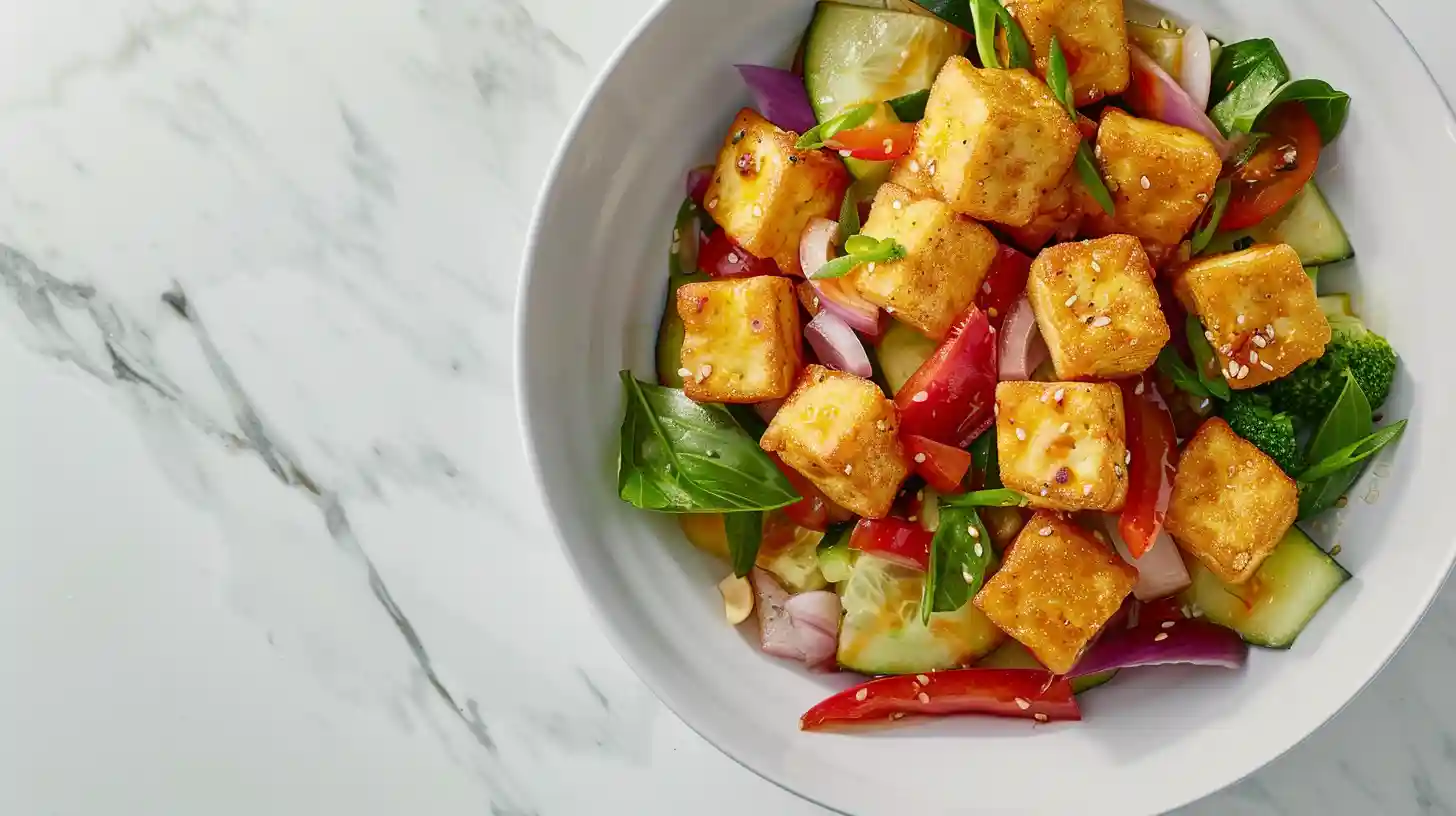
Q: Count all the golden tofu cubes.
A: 12